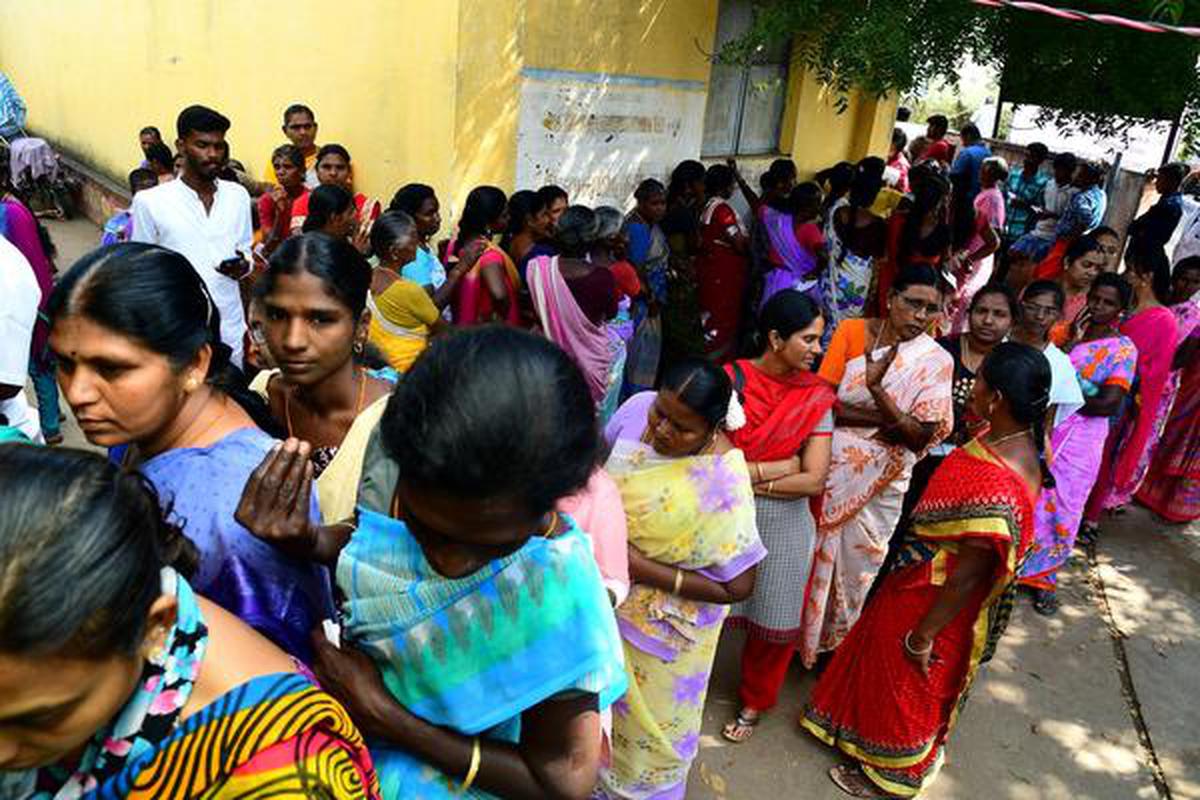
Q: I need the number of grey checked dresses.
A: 1